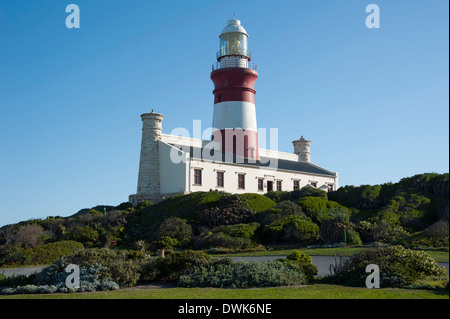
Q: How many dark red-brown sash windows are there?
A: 8